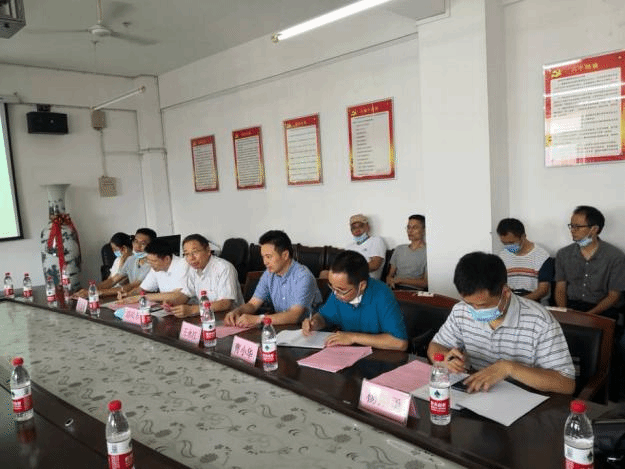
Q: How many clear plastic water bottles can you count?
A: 13